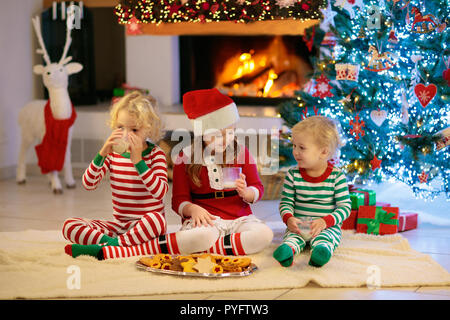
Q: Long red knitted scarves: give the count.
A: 1